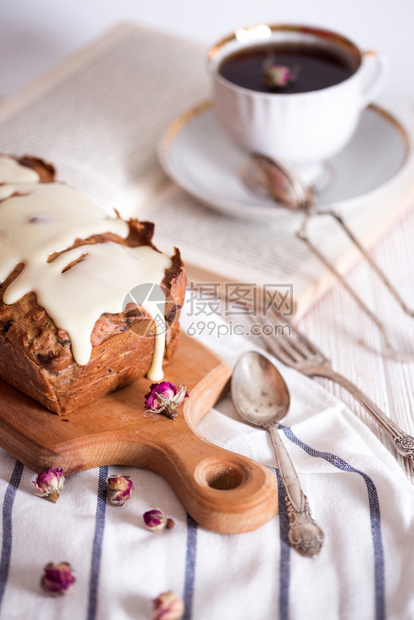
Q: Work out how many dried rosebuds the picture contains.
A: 7